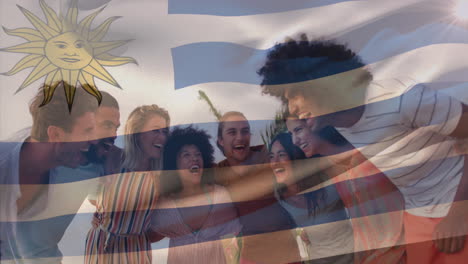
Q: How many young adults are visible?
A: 8